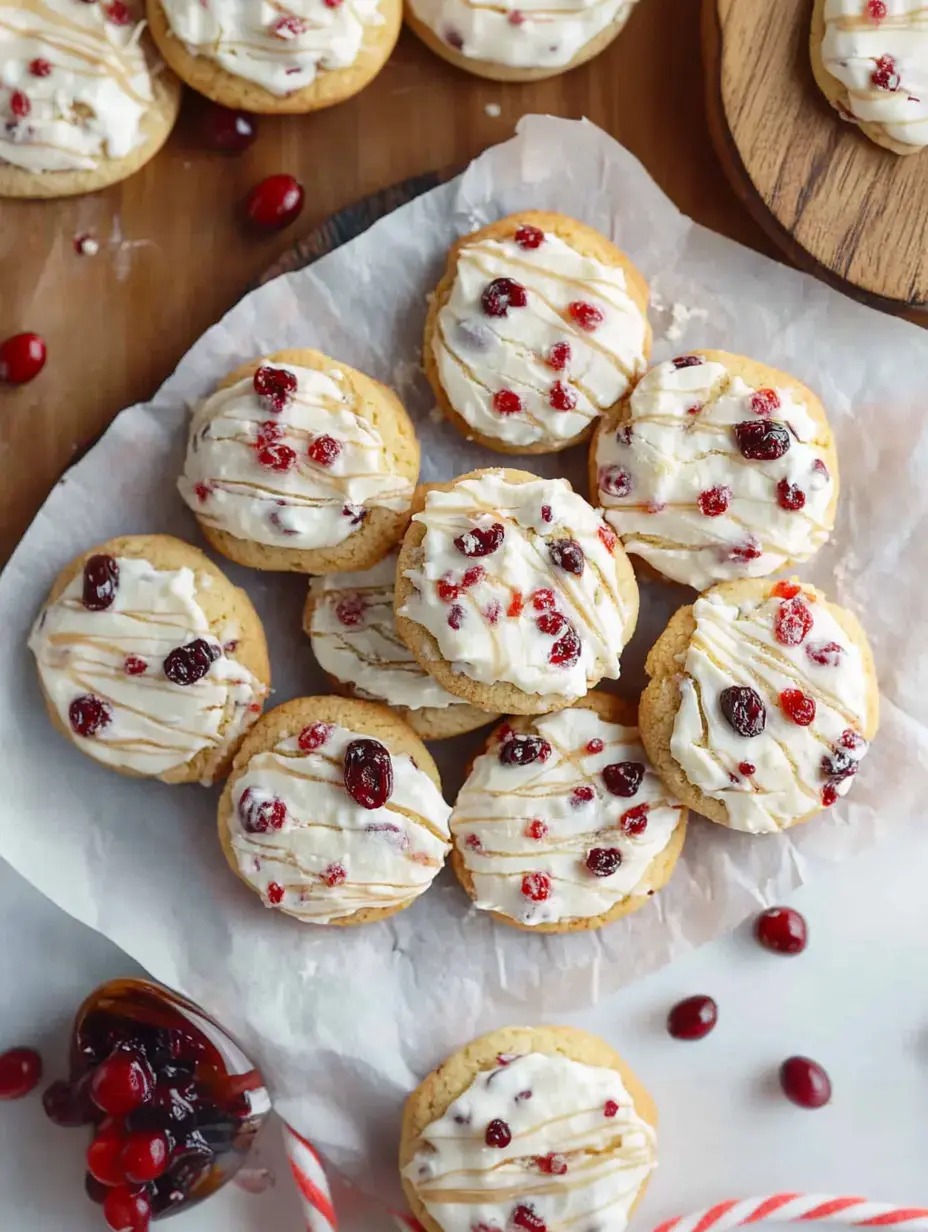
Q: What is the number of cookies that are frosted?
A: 14